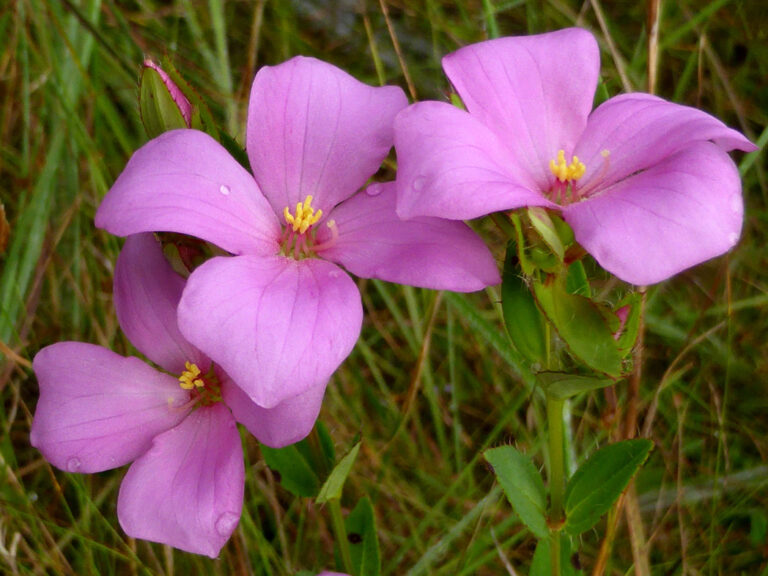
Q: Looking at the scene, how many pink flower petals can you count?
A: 12